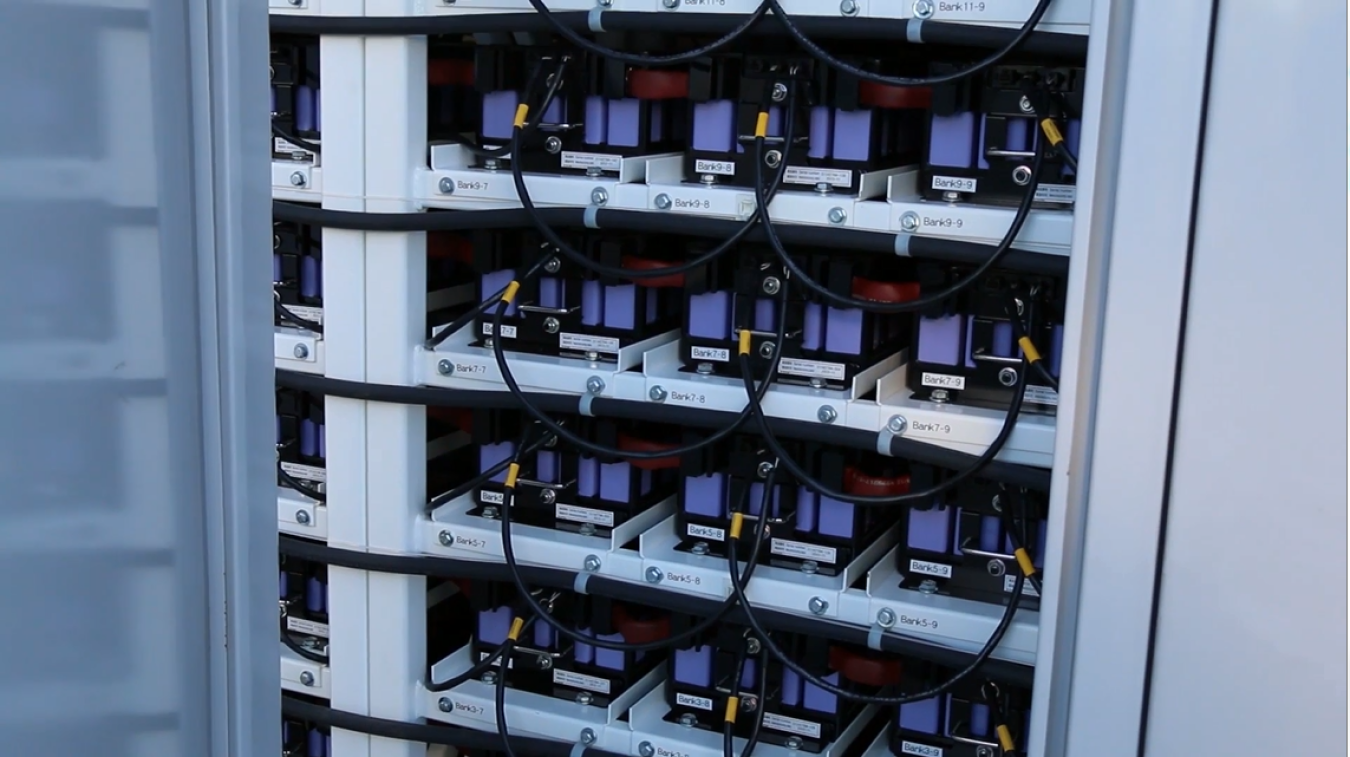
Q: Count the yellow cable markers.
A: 12